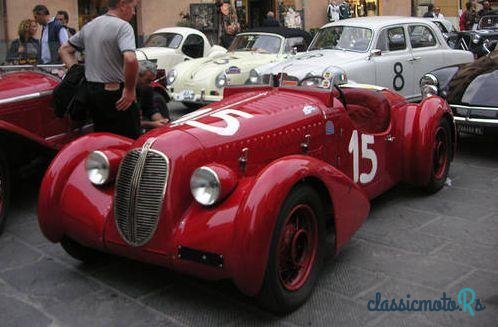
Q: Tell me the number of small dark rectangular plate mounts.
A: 1